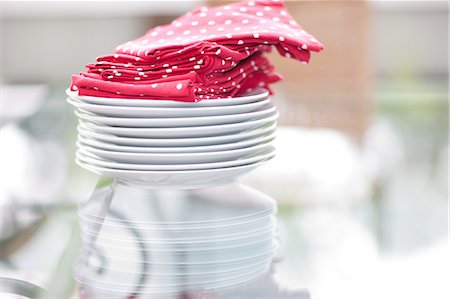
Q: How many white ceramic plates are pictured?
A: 9